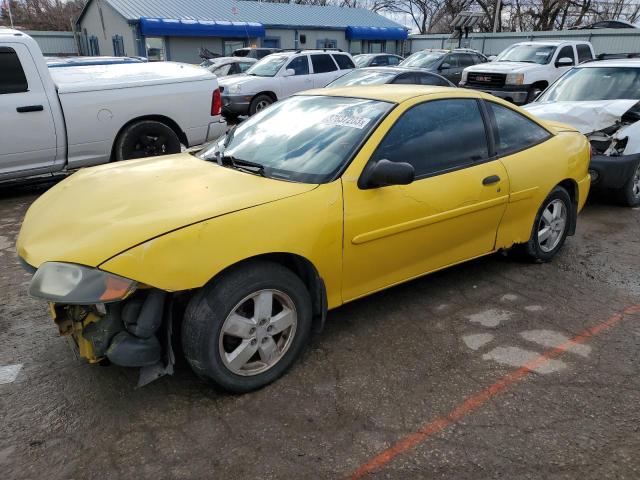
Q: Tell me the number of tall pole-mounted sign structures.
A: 1